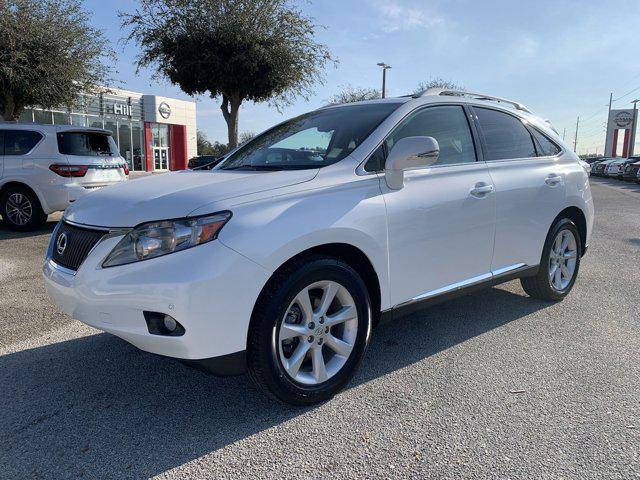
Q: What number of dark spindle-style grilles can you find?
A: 1